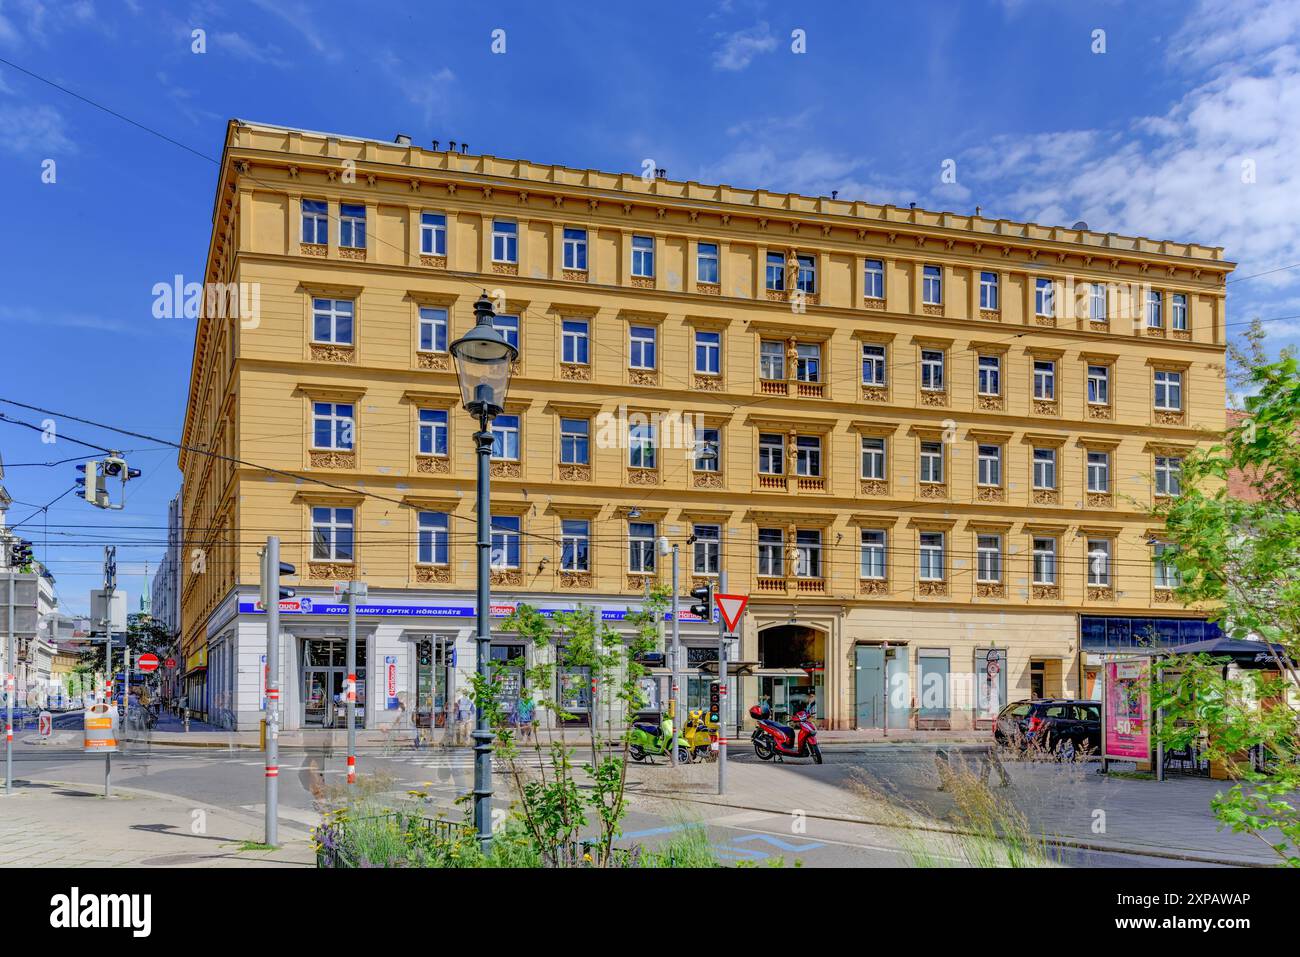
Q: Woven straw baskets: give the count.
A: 0